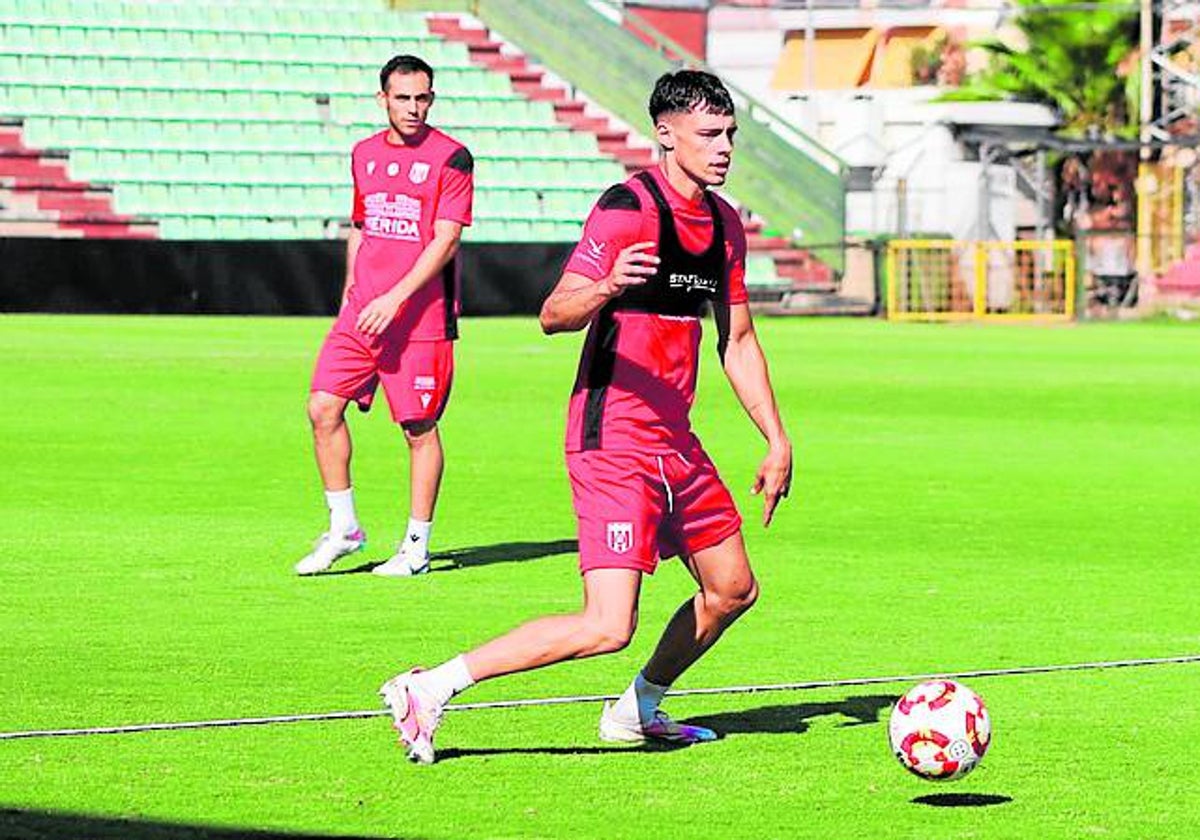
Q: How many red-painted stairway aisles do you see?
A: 2